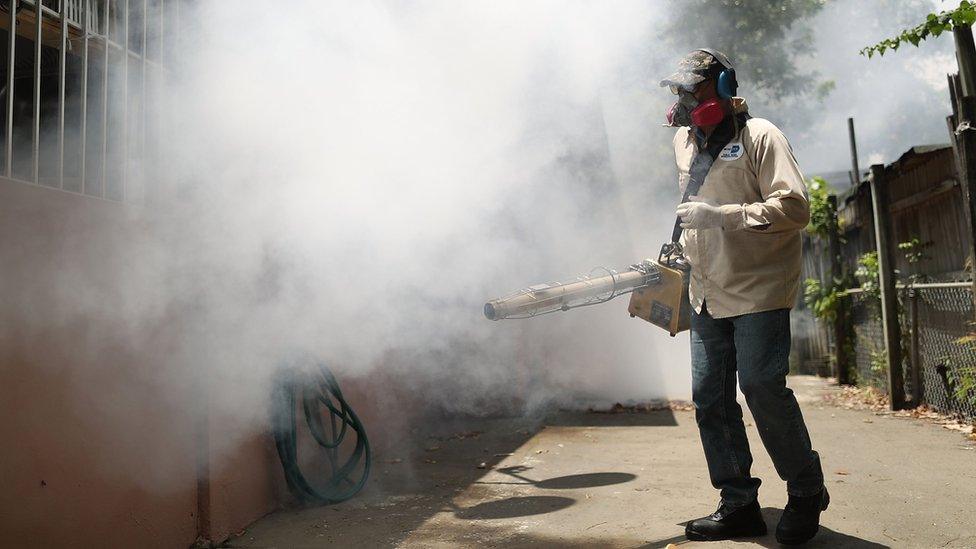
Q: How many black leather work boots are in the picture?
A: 2